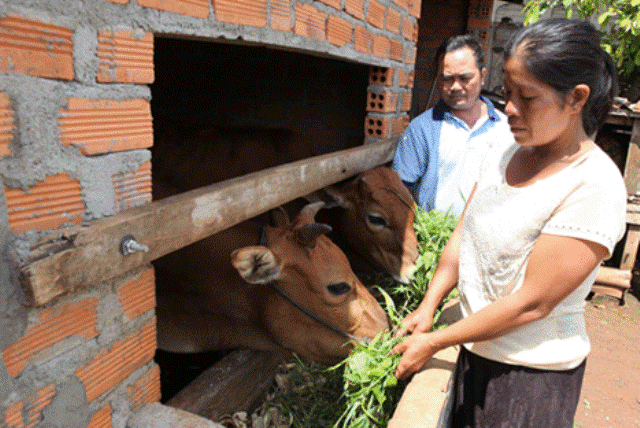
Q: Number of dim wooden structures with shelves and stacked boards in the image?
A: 1